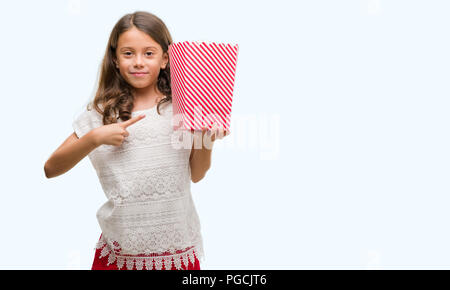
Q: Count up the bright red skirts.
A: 1